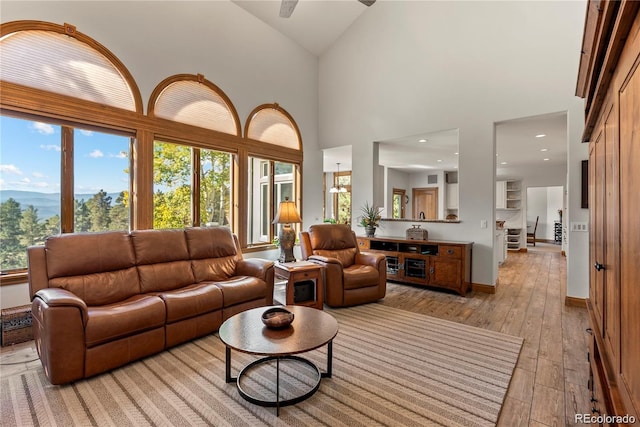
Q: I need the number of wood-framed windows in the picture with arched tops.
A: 3